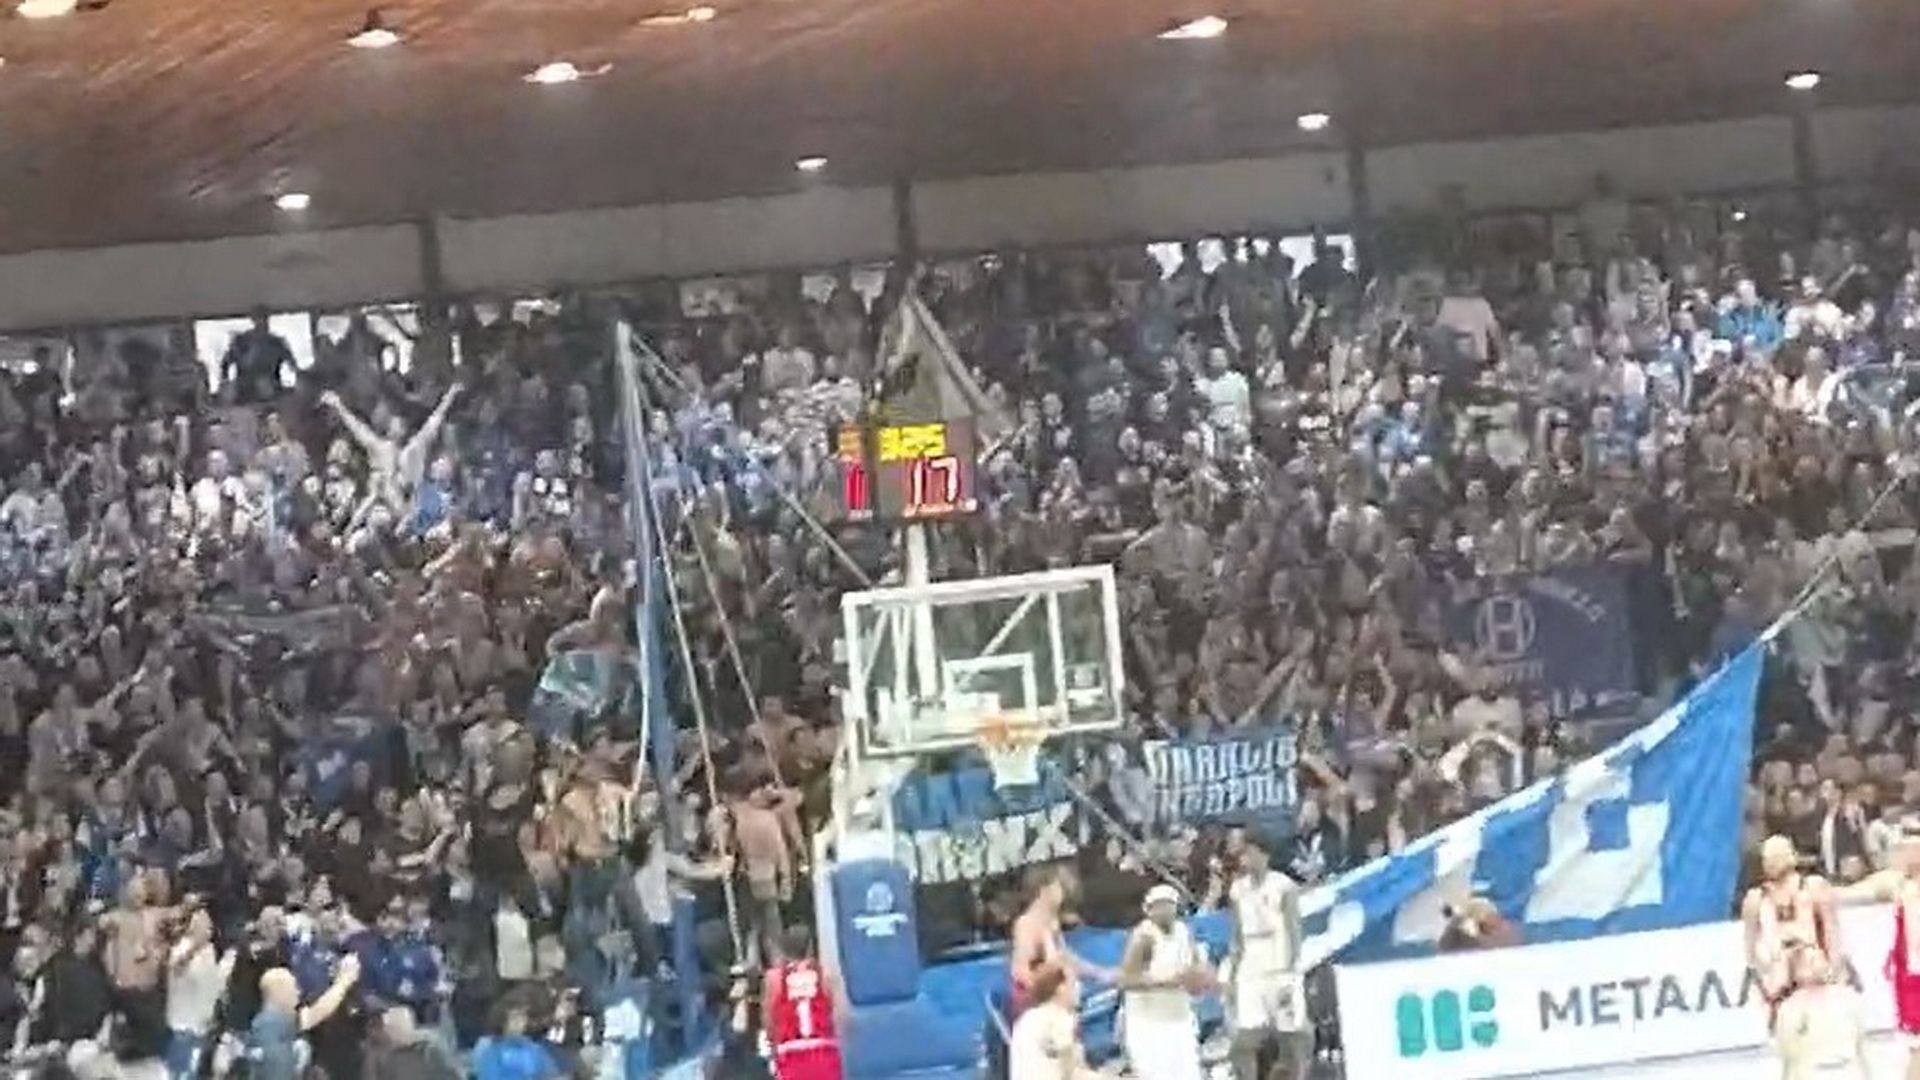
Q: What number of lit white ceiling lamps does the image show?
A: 9